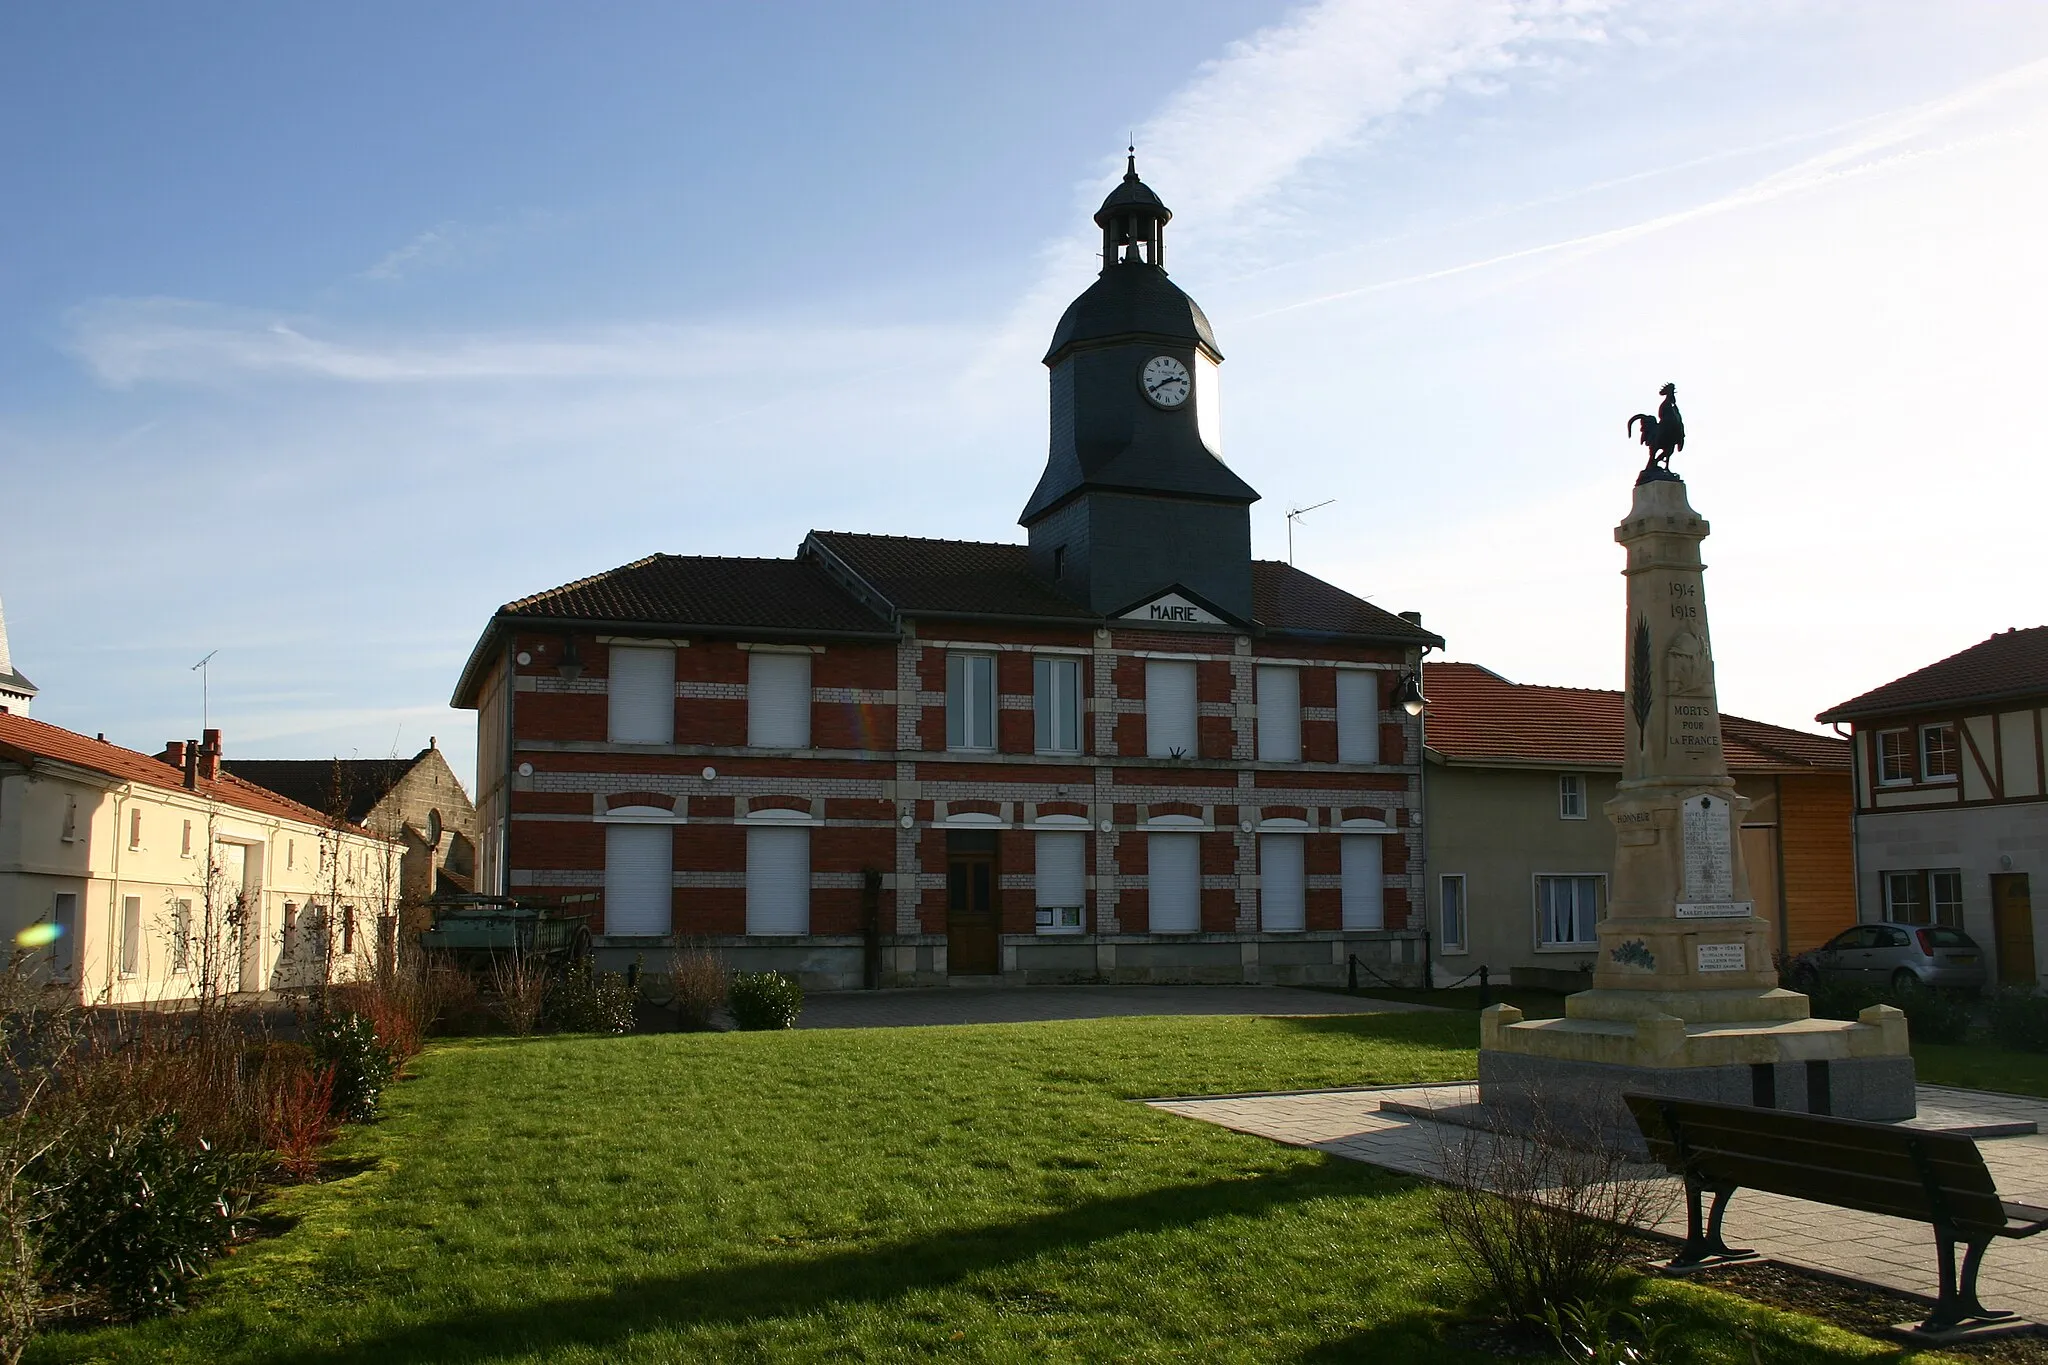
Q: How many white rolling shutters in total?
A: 11